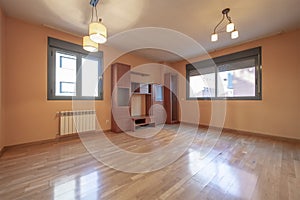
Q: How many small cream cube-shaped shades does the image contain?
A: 3